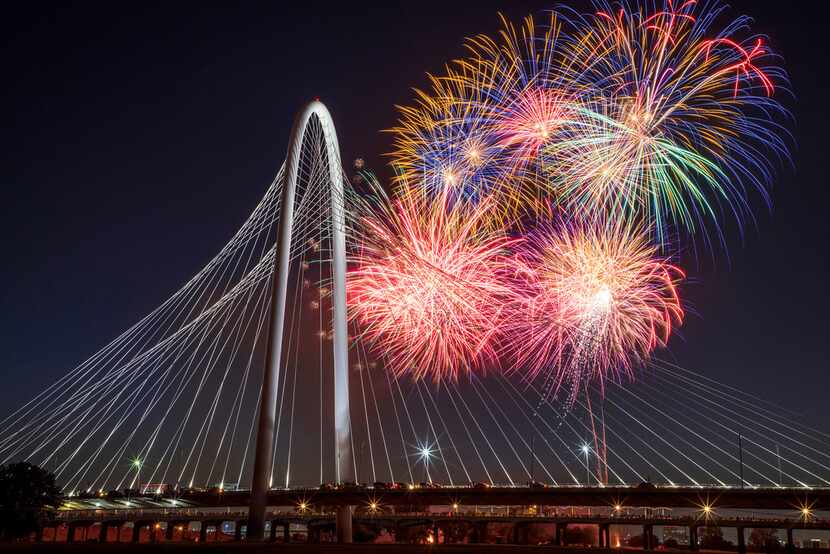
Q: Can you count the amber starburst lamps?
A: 6